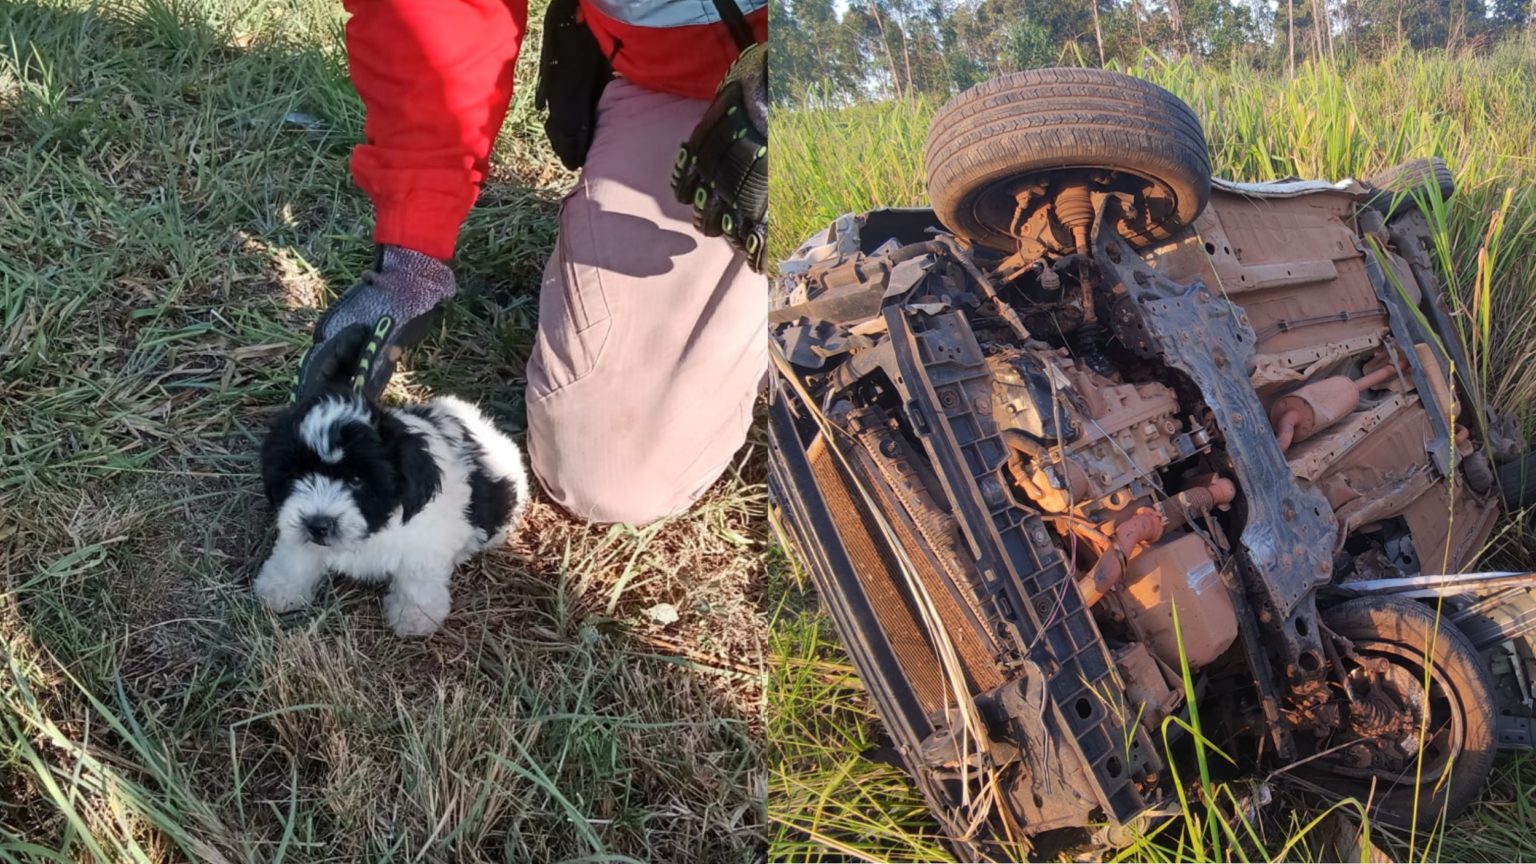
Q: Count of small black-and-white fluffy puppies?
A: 1